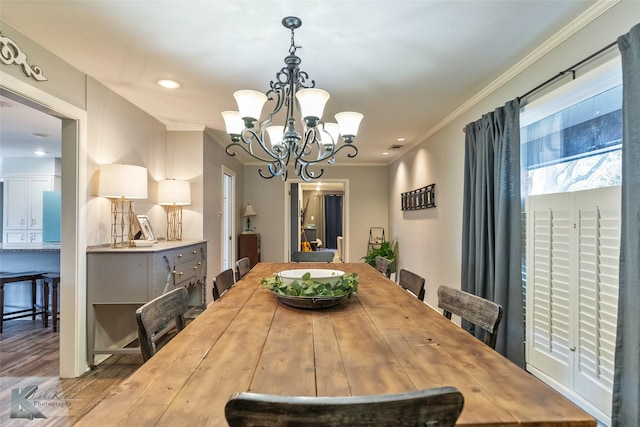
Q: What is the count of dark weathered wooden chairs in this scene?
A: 8